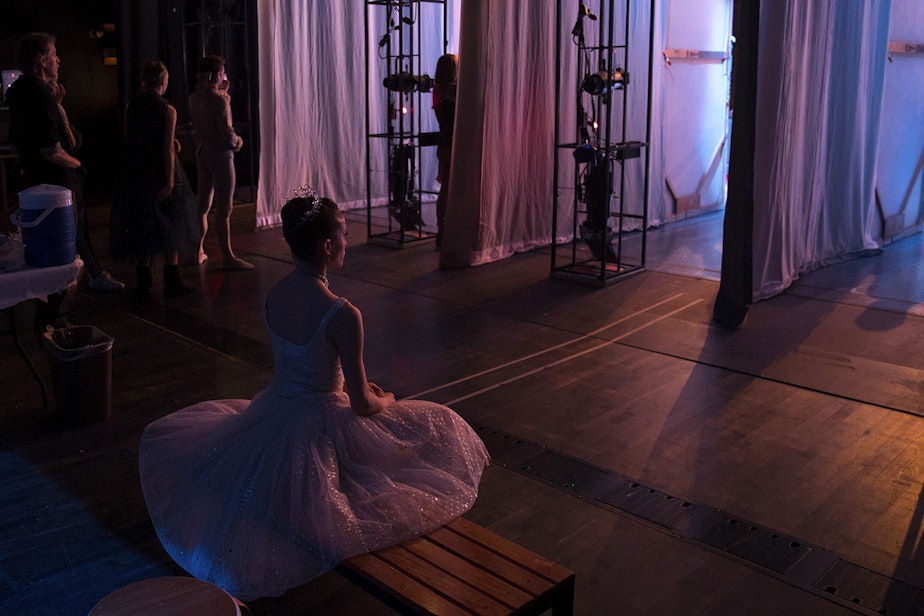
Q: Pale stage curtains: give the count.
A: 3